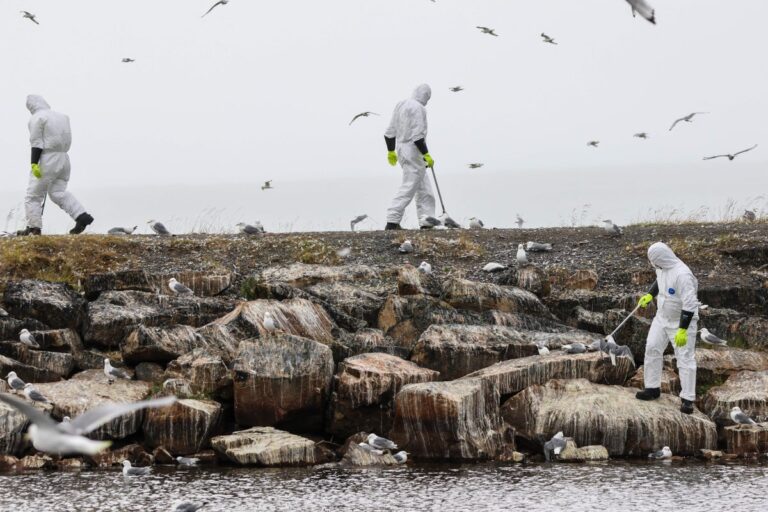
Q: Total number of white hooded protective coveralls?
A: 3